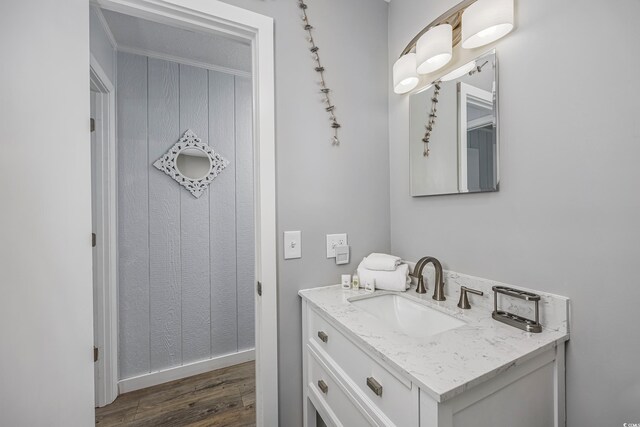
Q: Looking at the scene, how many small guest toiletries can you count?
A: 3